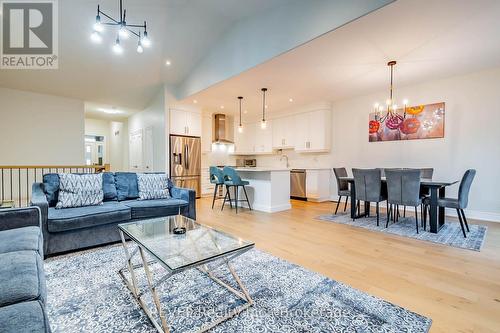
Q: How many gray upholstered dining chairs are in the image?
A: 6